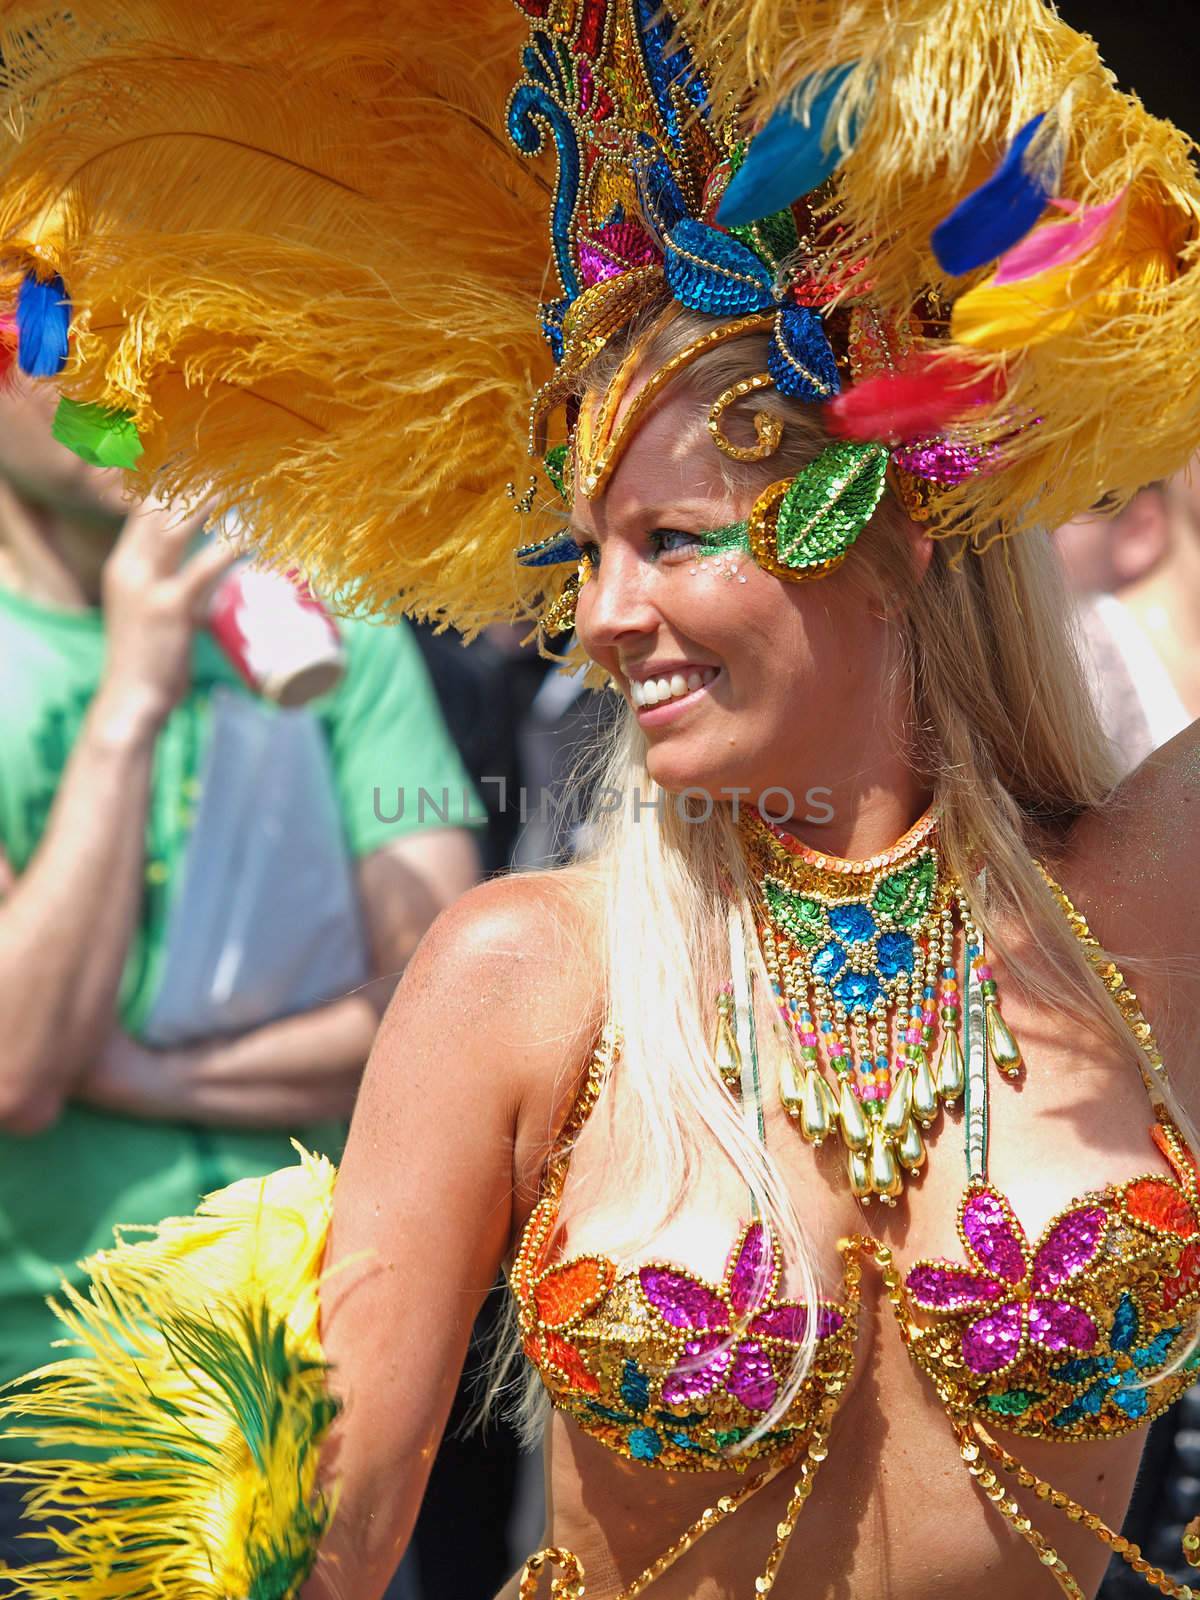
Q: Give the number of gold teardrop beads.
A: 13